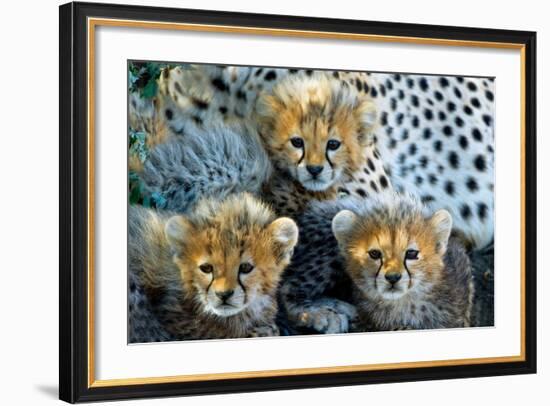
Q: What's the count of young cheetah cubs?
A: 3